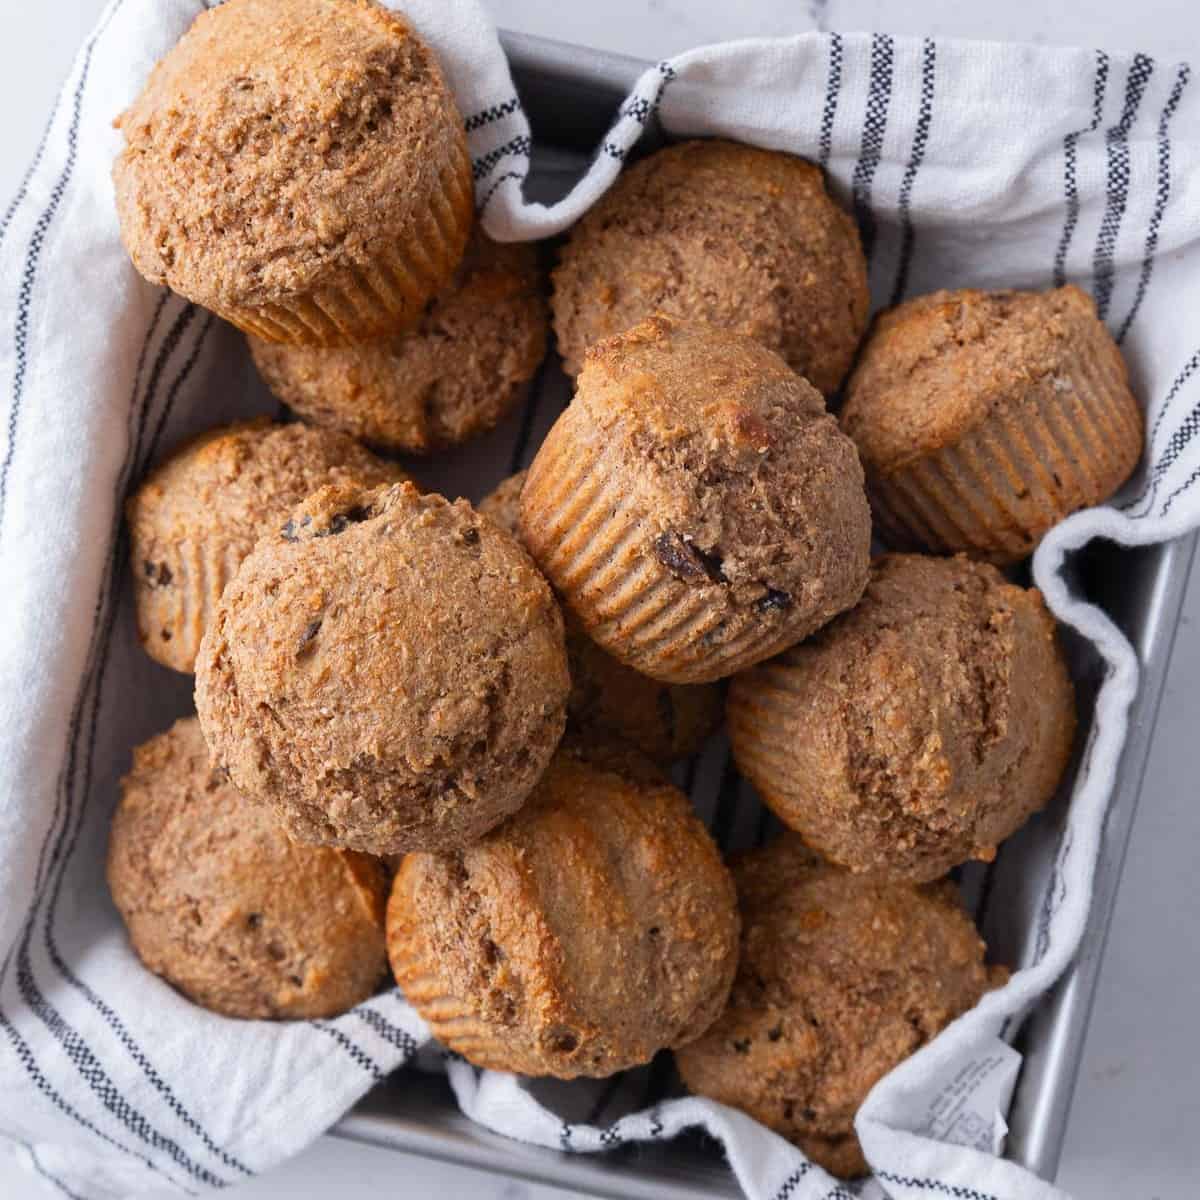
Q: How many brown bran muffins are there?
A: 12